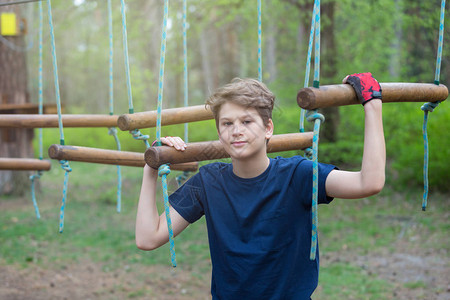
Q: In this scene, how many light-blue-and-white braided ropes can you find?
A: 10